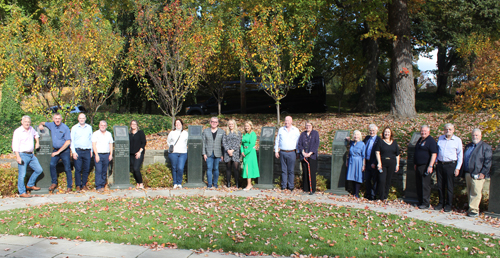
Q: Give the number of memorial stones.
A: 7